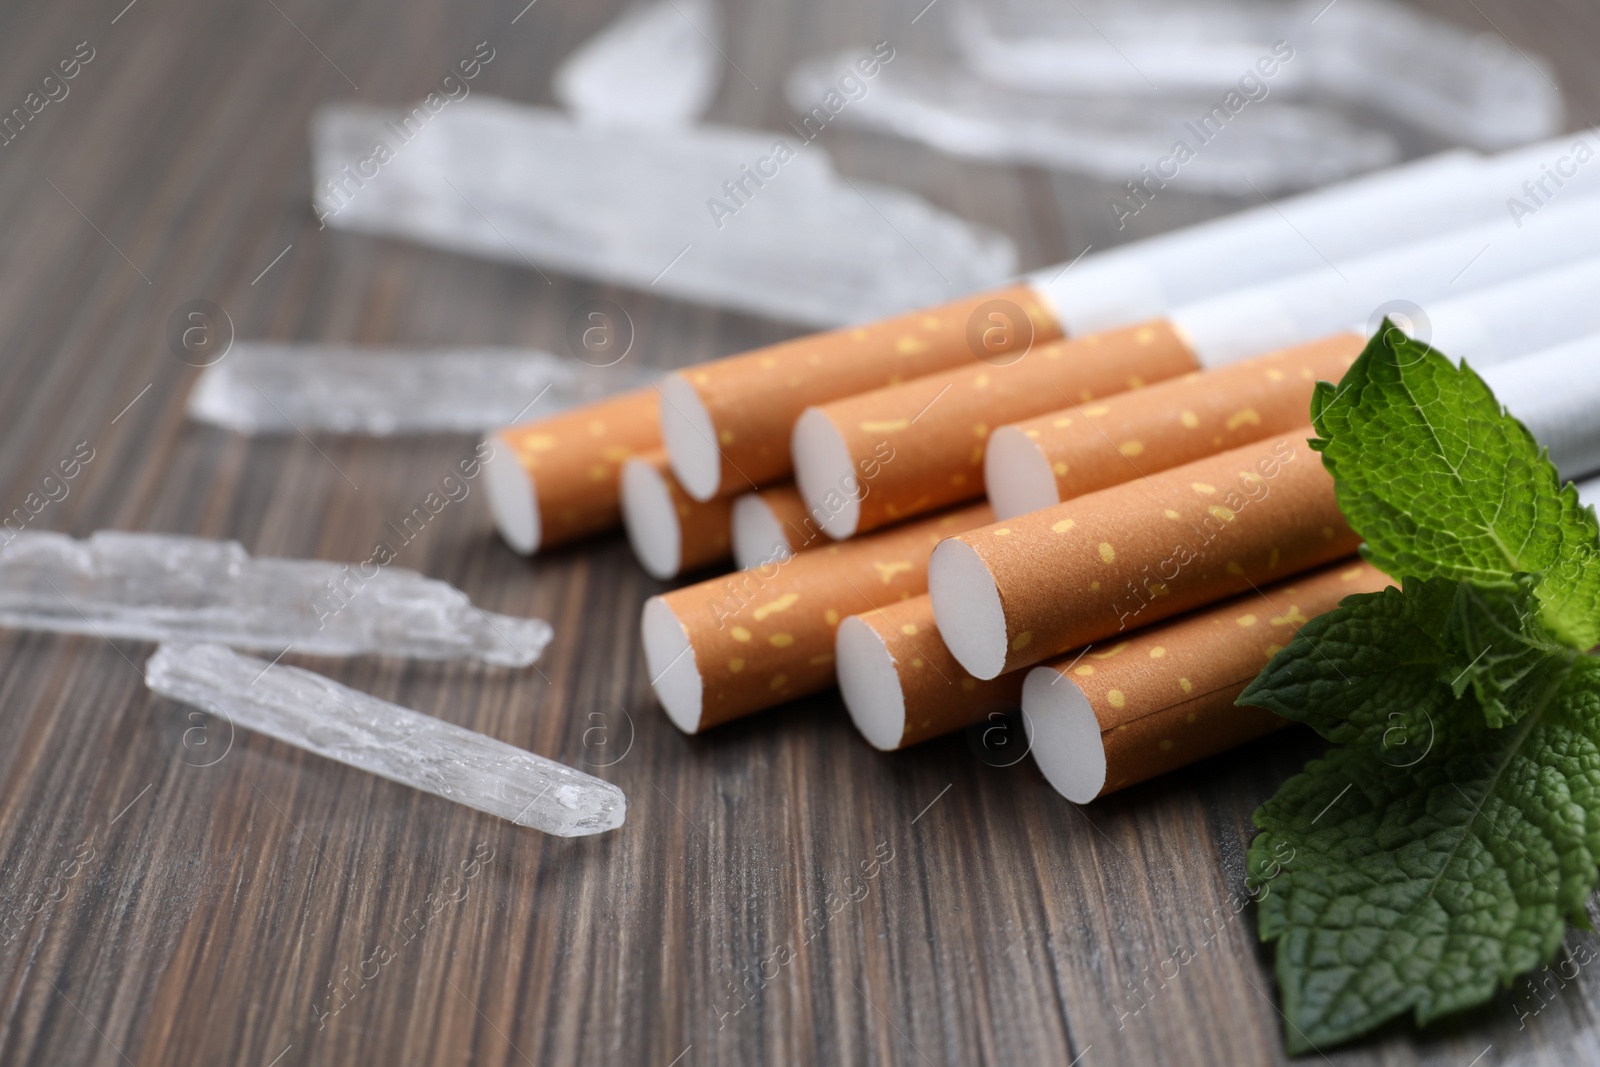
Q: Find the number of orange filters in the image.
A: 10